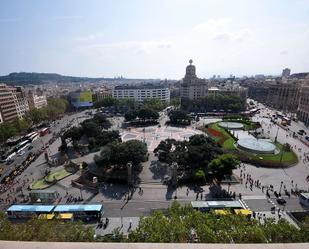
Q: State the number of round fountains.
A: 2